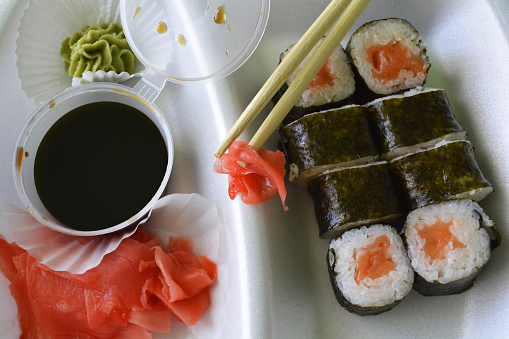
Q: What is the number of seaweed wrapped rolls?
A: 8